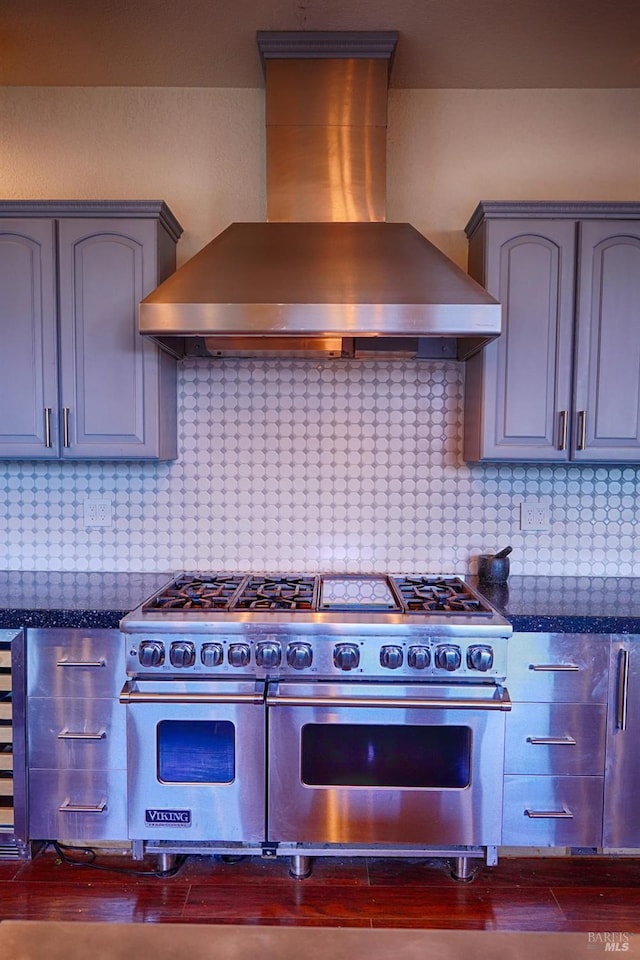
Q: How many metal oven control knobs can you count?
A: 11